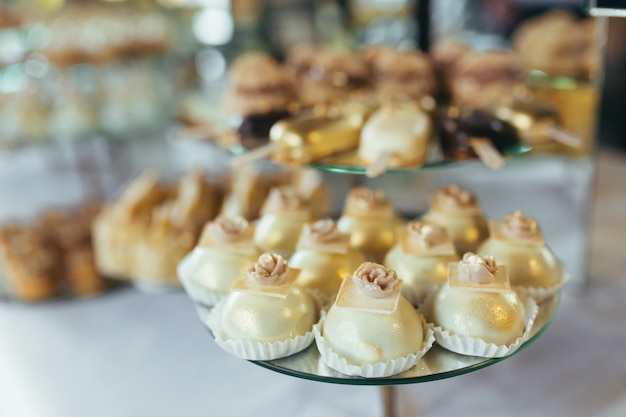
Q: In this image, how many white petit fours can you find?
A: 10